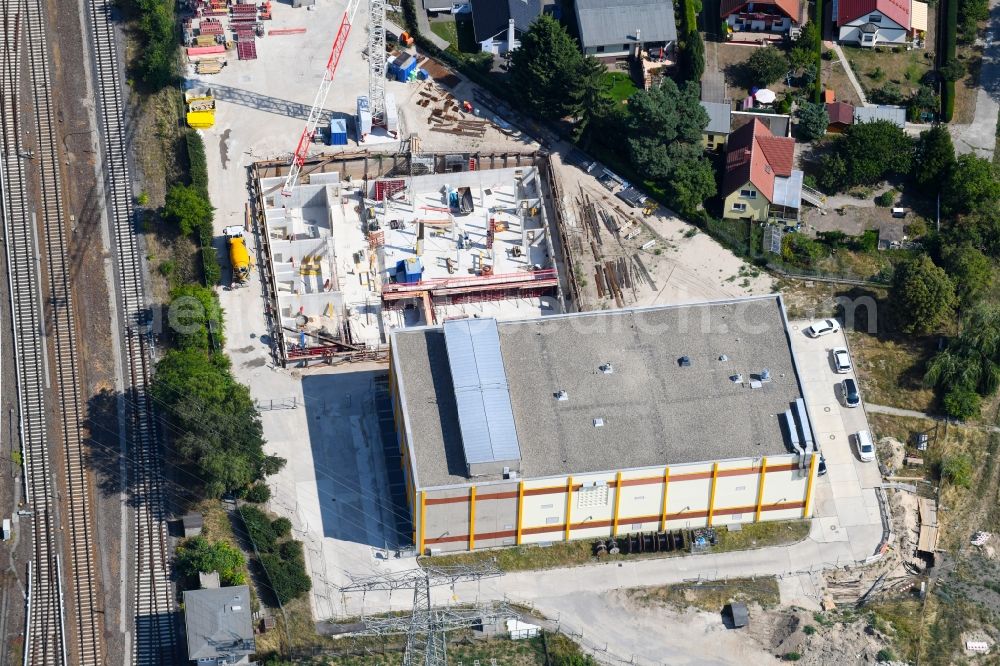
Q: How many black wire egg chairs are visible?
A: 0